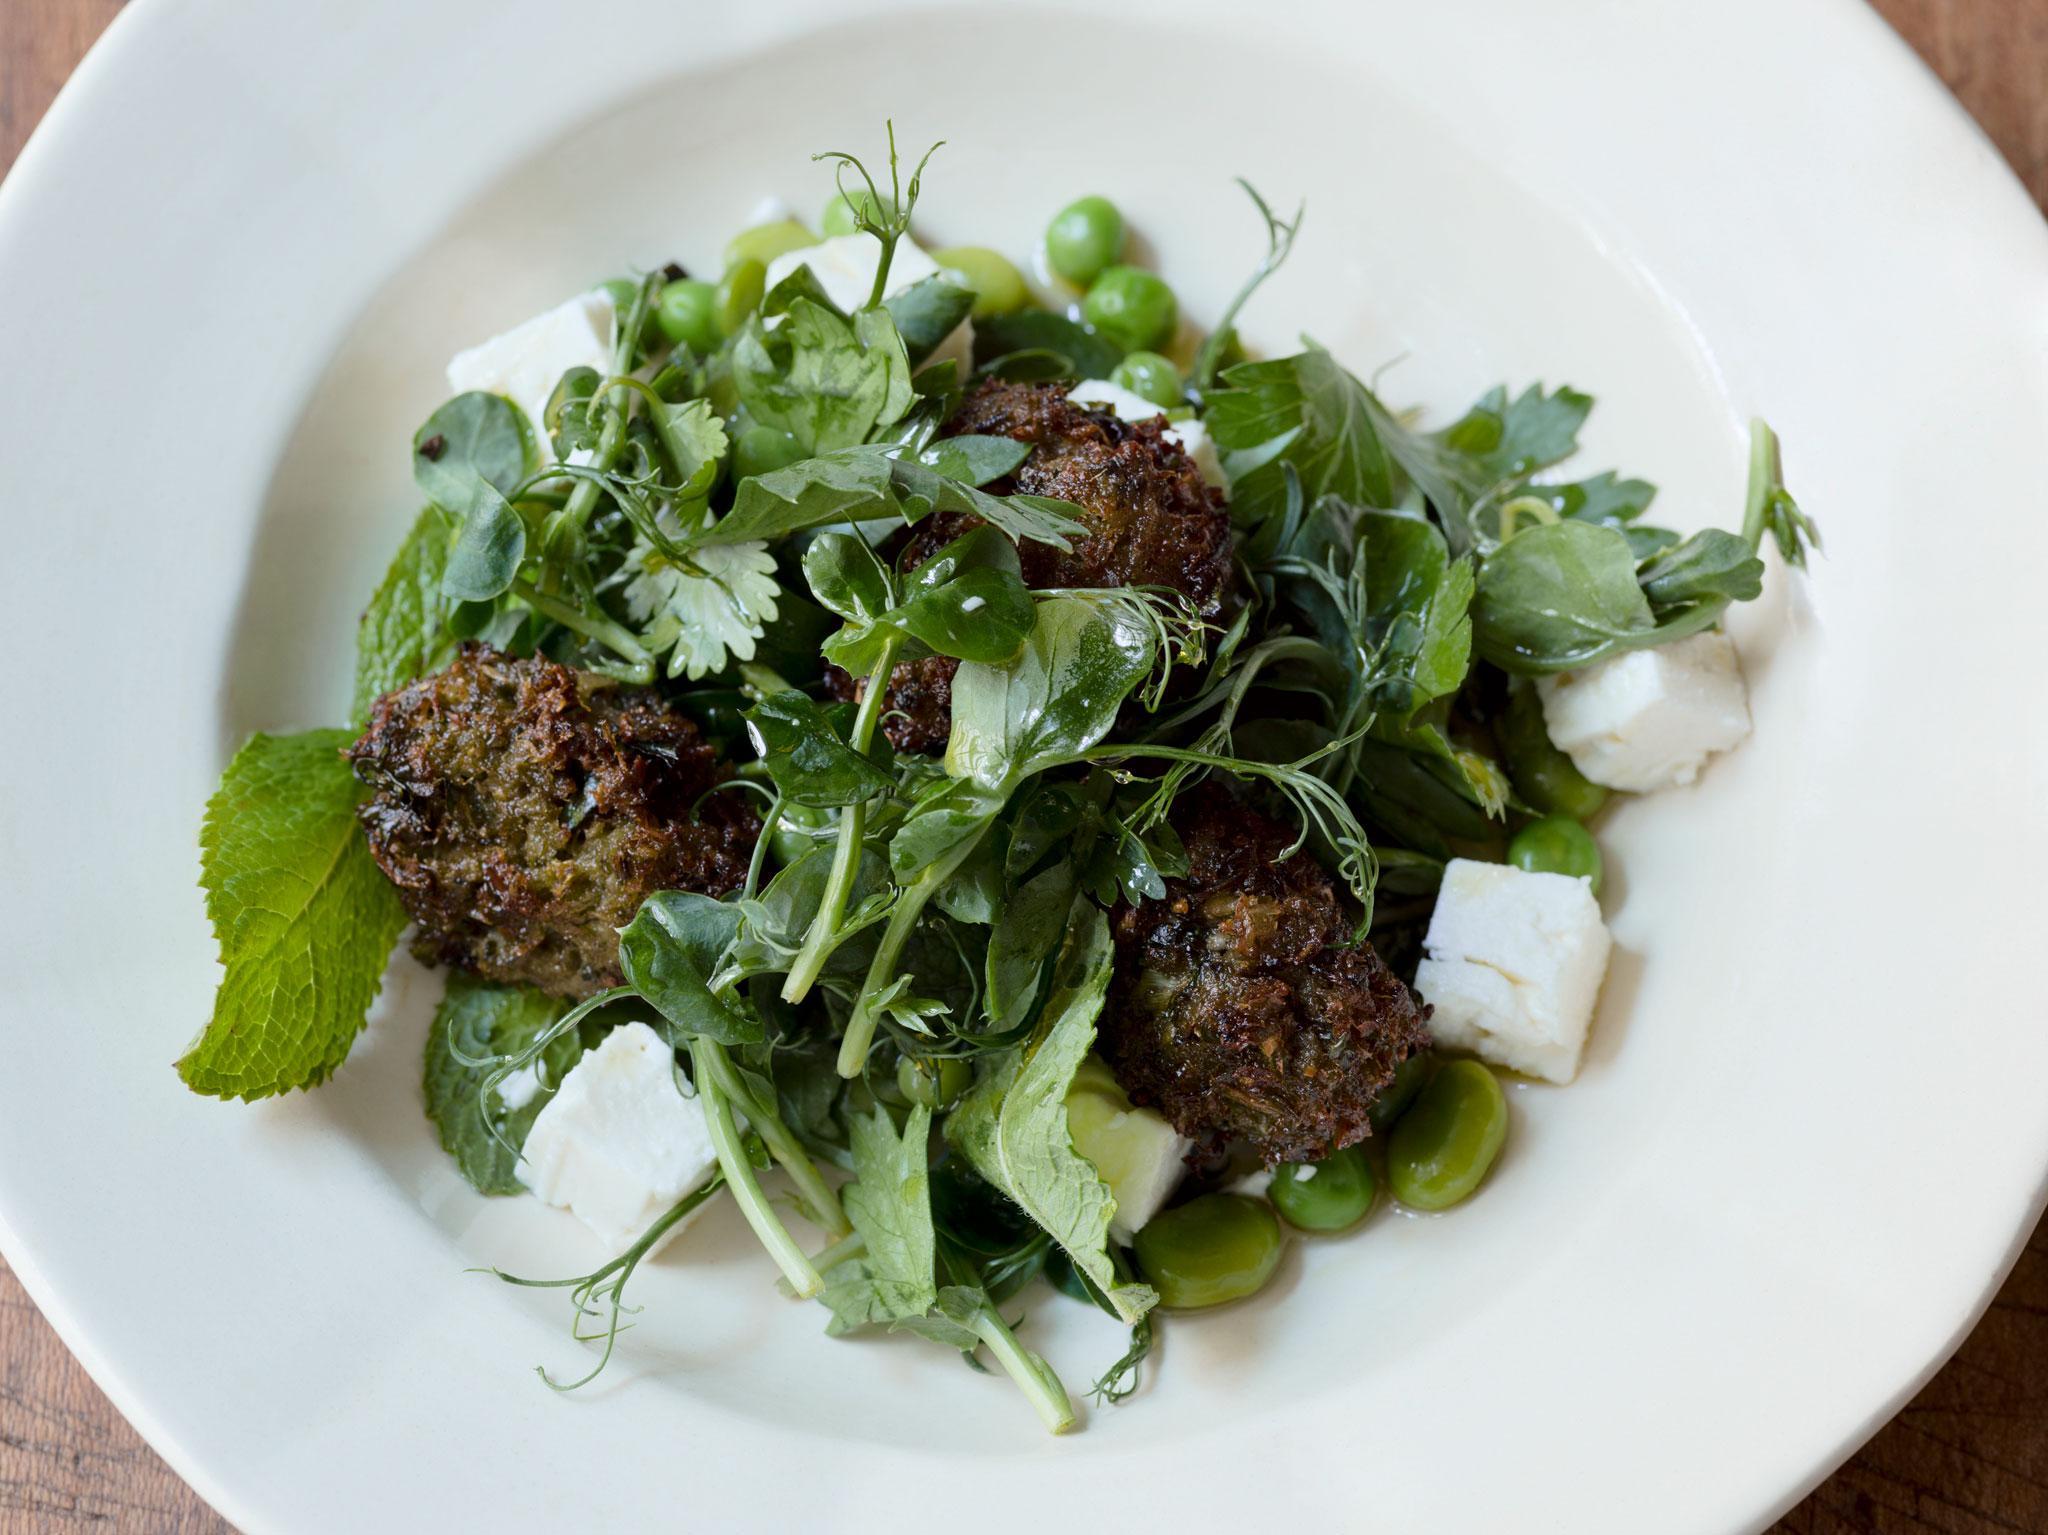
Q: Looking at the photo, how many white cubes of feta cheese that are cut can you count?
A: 7